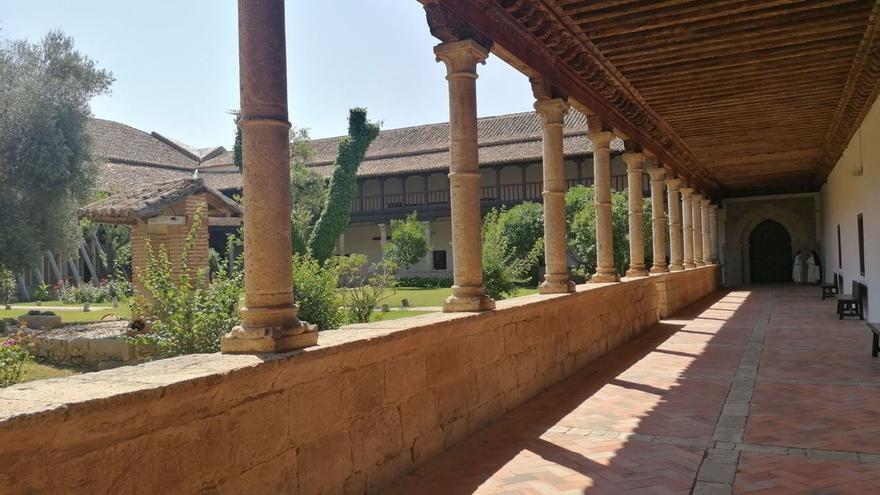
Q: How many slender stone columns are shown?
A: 11